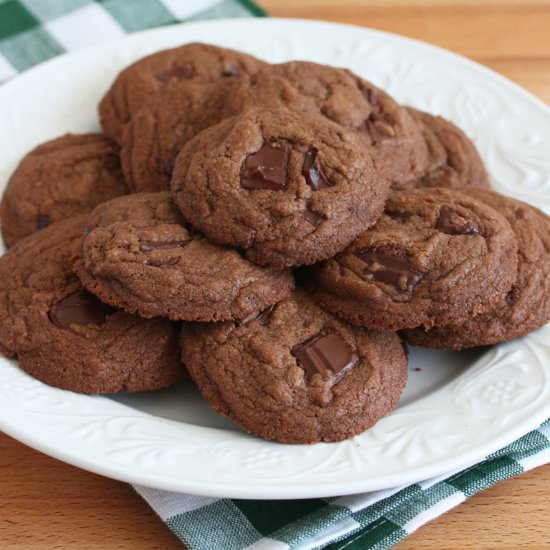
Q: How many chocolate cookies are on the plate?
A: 11